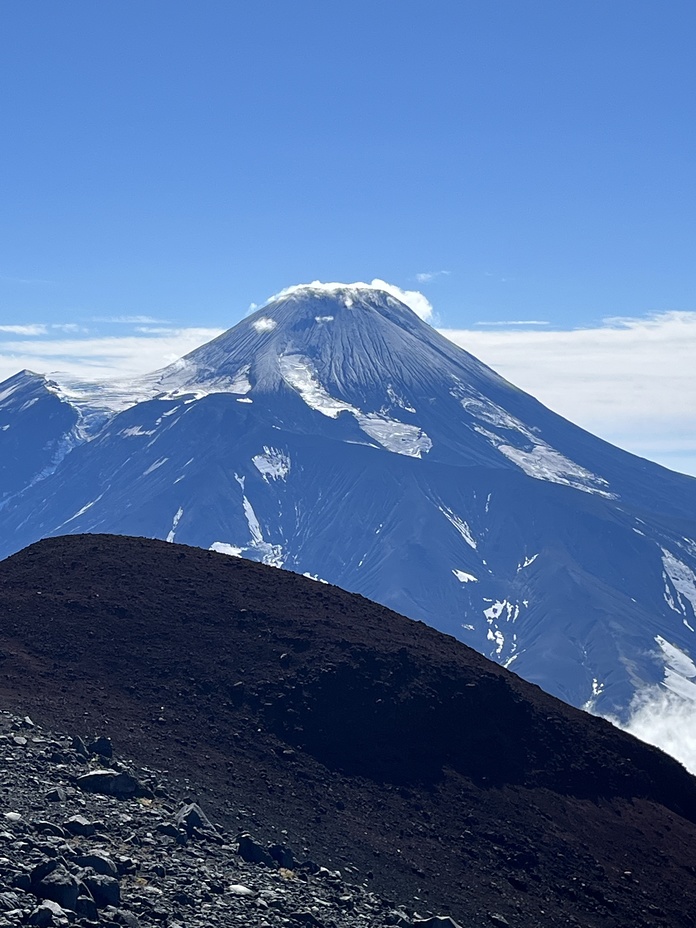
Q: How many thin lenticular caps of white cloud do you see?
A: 1